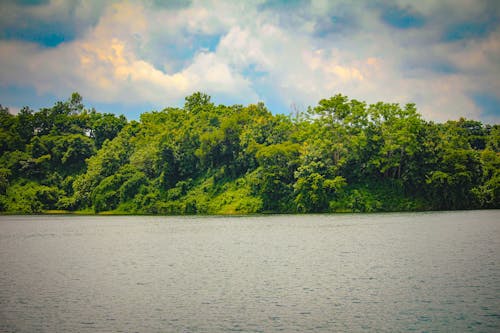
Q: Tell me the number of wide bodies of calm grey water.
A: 1